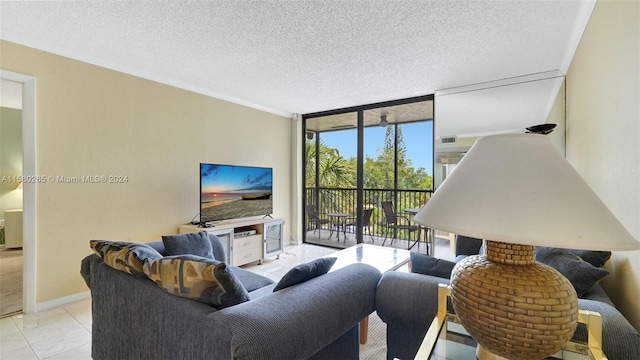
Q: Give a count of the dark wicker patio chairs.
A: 3